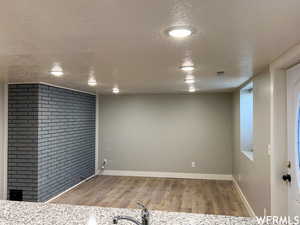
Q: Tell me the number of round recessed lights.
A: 7